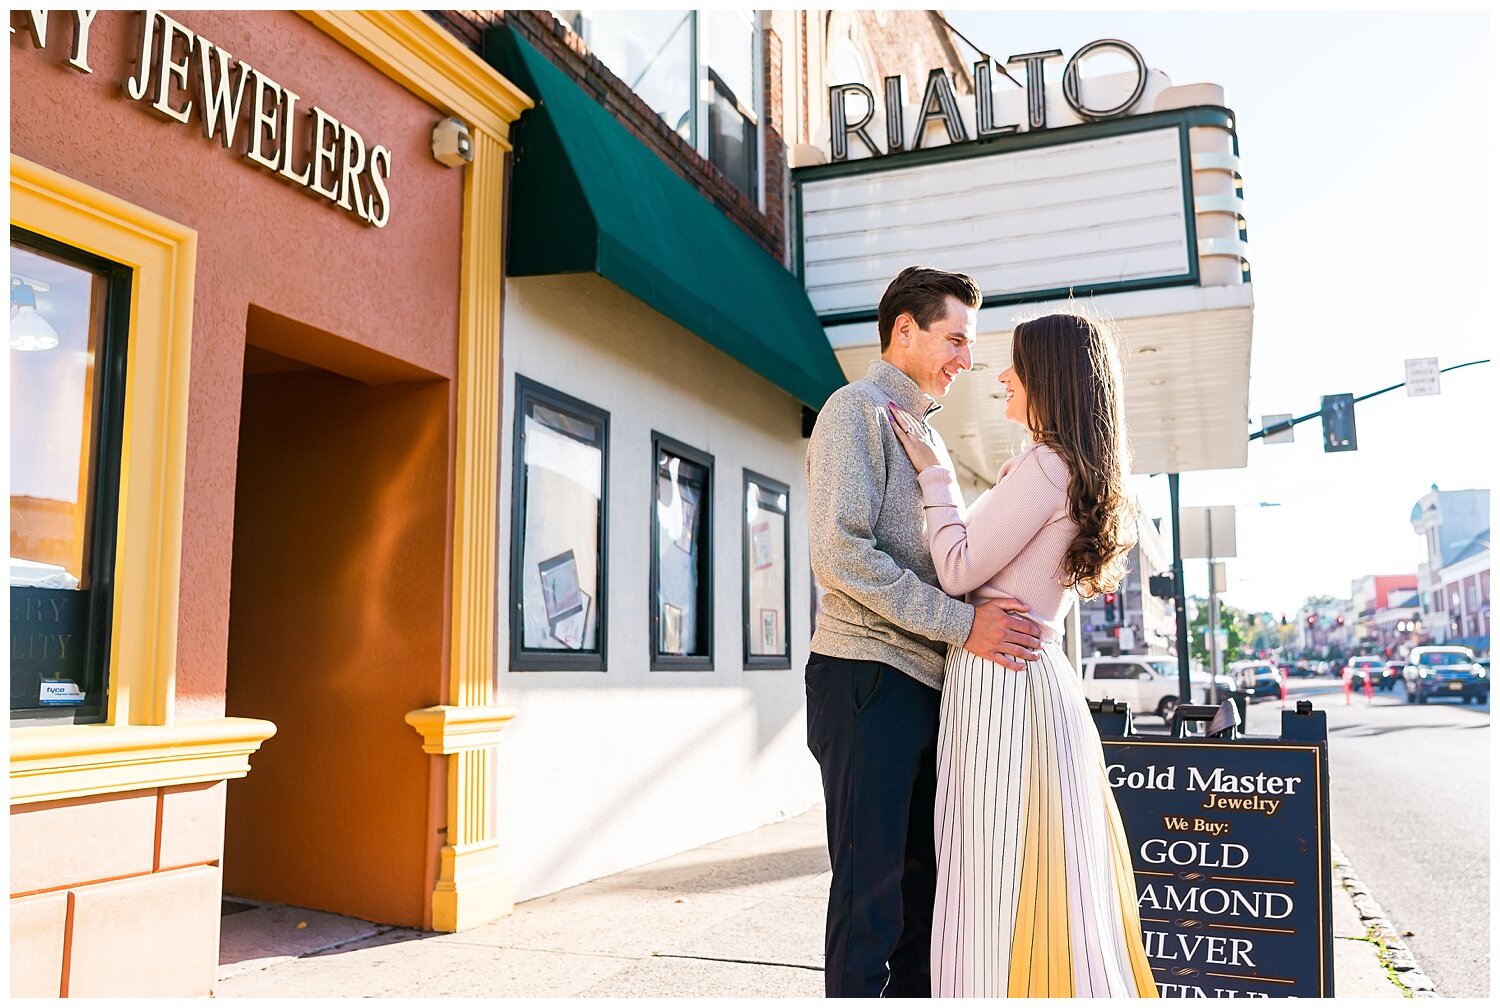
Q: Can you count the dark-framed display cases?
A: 3